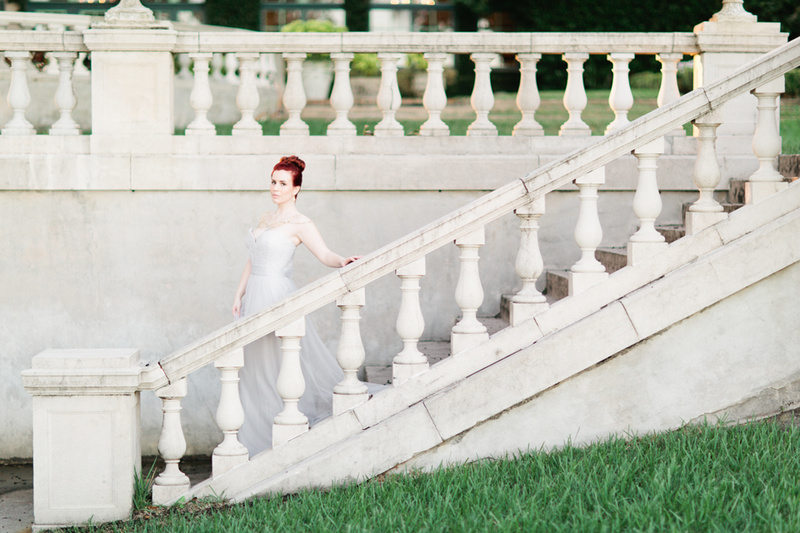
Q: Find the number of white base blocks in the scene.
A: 11